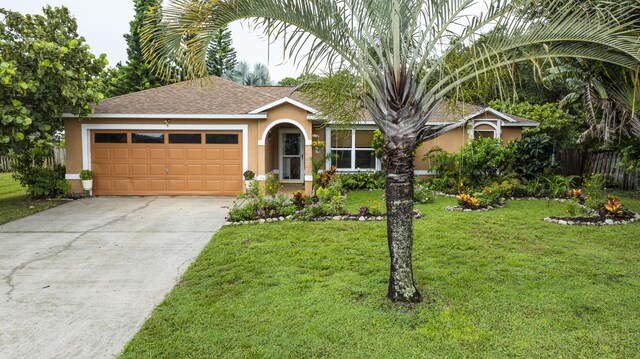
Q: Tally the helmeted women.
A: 0